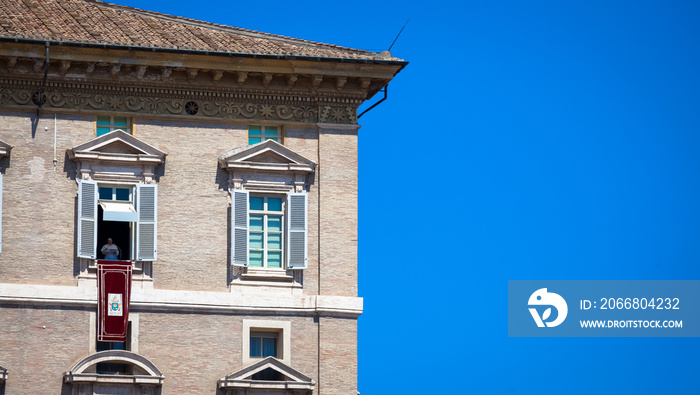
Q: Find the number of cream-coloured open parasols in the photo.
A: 0